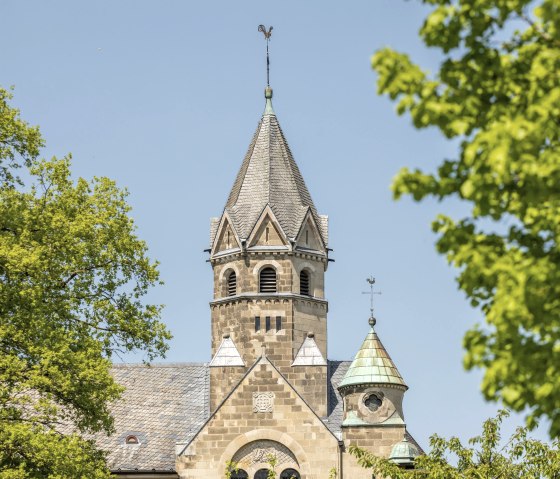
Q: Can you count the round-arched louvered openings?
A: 3